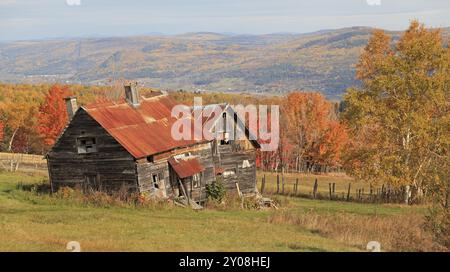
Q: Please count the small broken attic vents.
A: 1